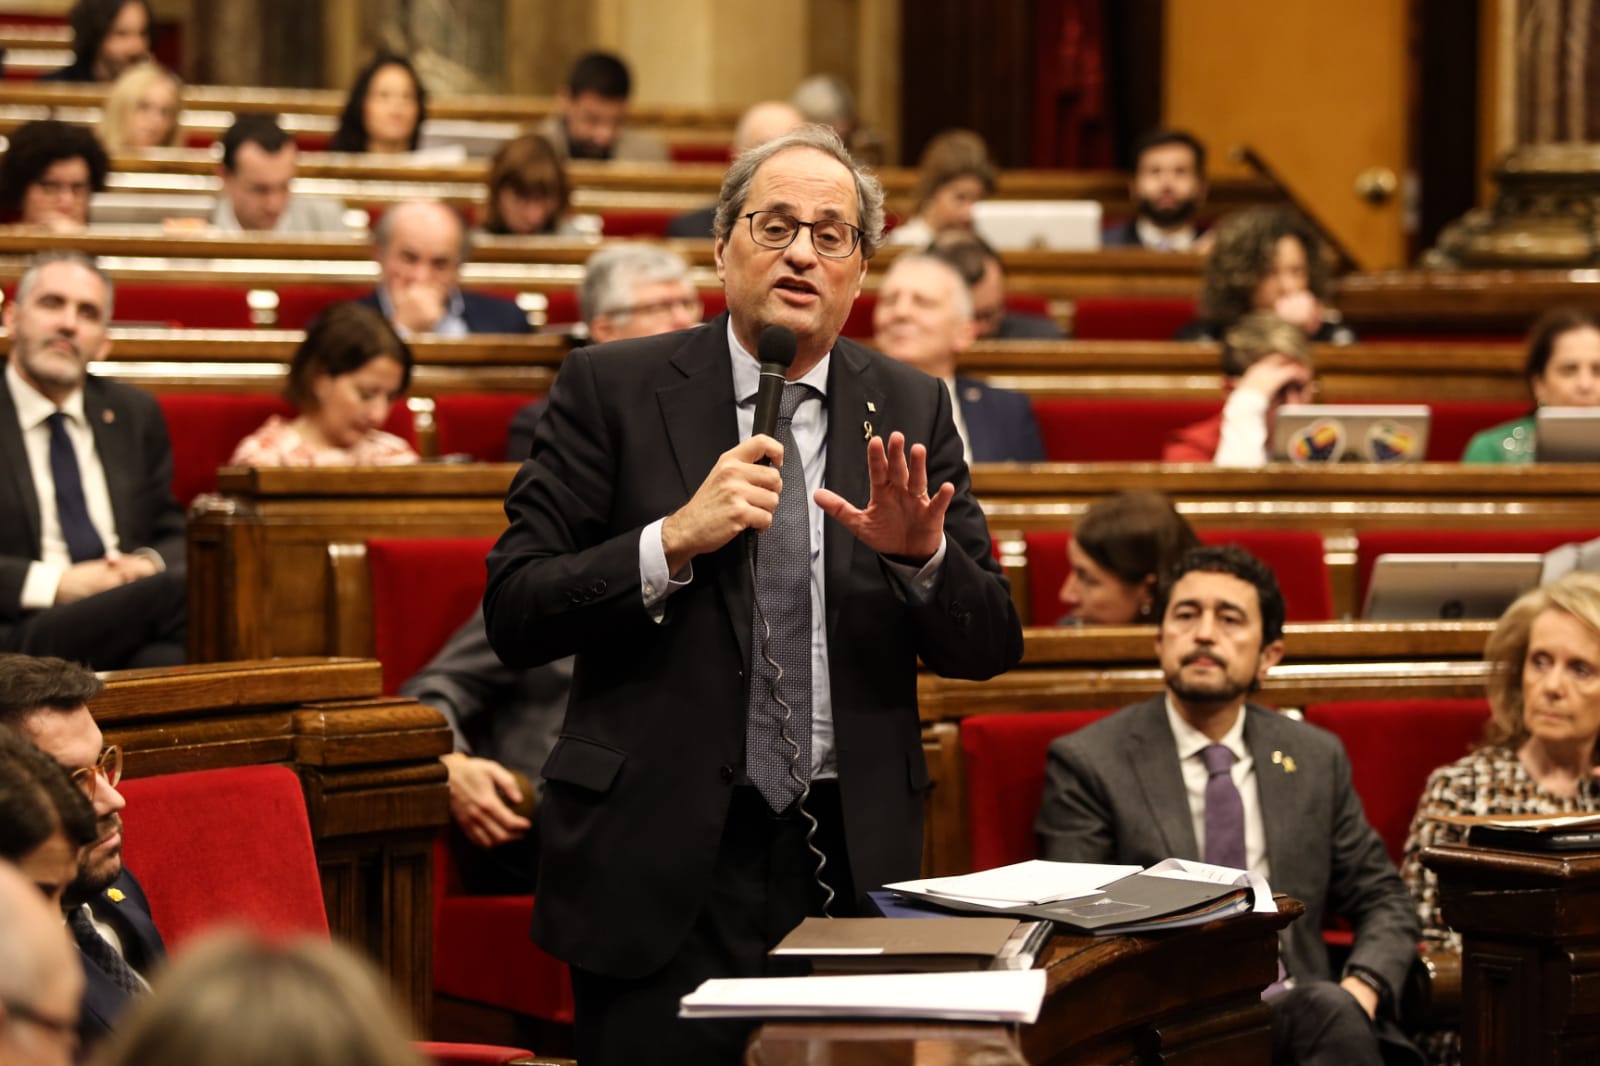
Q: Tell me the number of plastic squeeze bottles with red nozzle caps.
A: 0